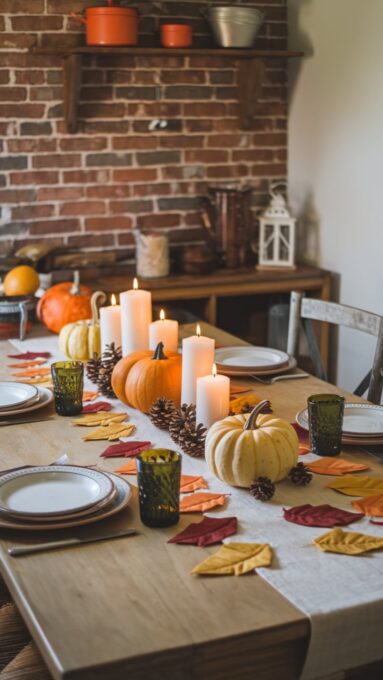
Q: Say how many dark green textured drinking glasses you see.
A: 3